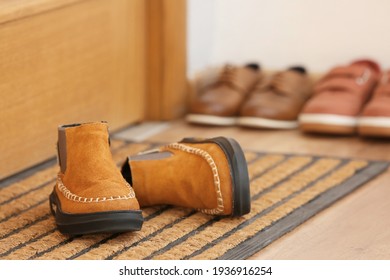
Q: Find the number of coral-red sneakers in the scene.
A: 2